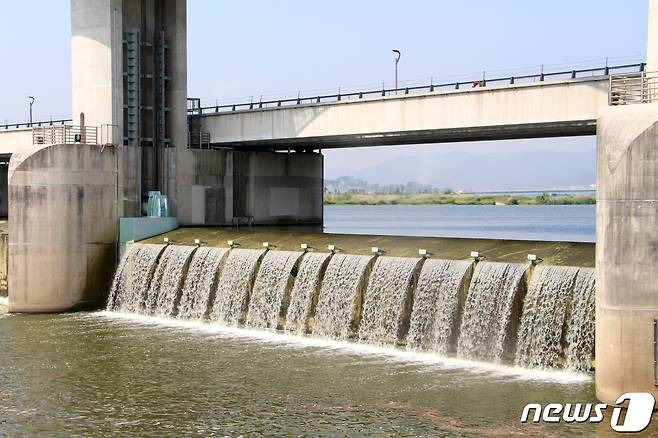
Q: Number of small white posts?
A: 10